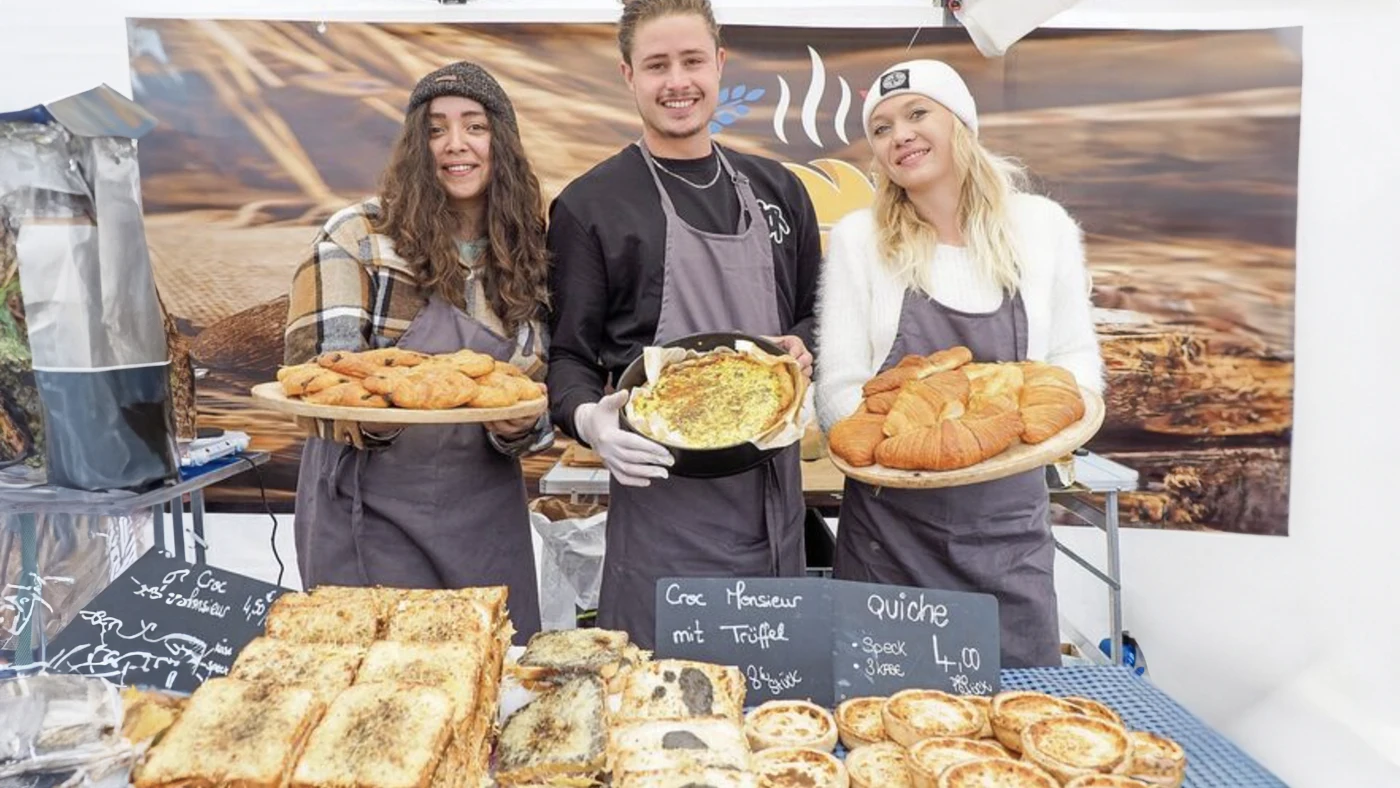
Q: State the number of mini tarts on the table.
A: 13